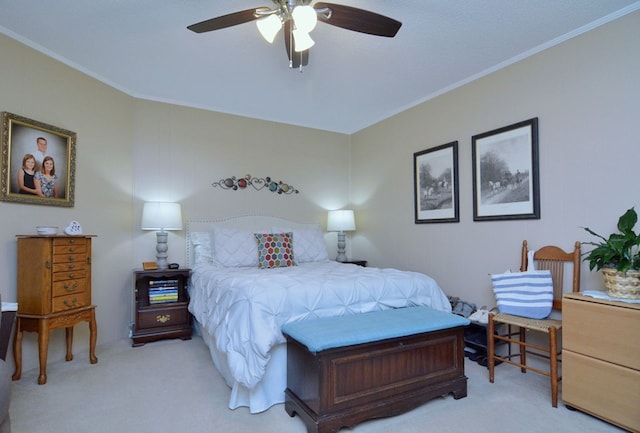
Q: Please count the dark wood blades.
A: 3